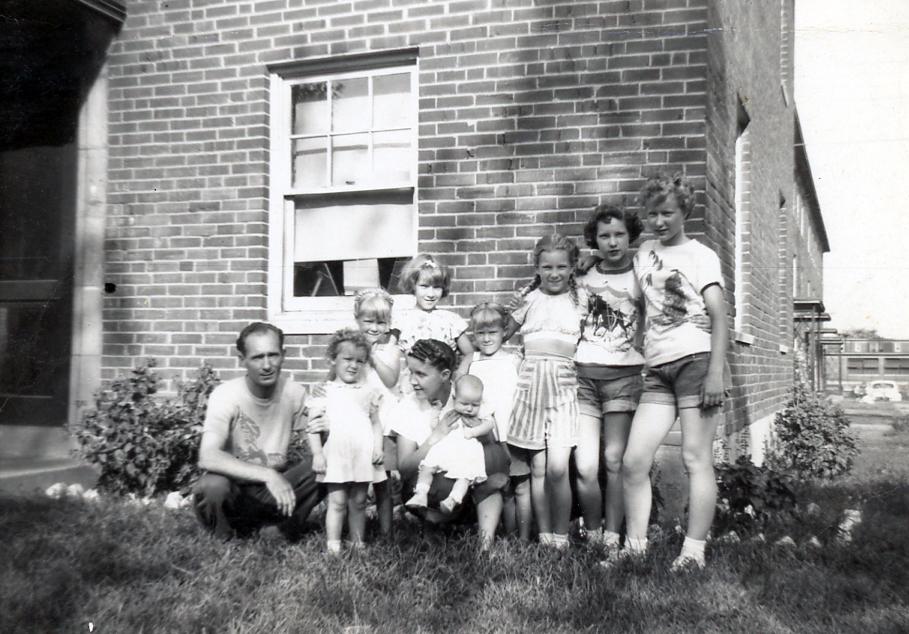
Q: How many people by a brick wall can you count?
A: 10